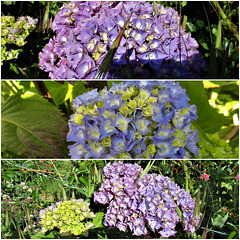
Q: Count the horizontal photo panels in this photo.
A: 3